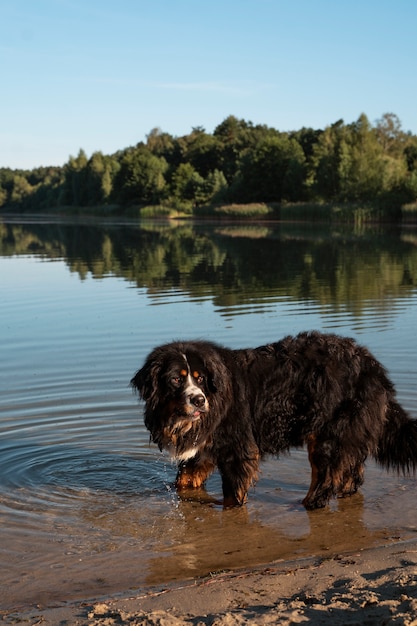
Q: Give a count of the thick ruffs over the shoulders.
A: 1